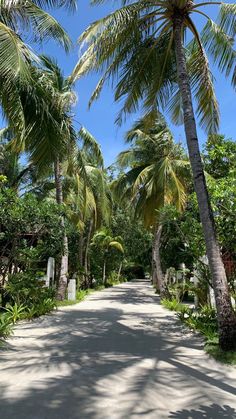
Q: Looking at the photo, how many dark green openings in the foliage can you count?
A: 1